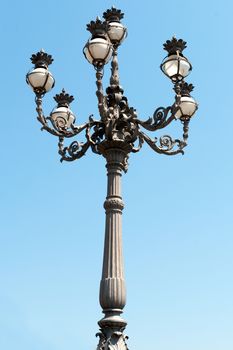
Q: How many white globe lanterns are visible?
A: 6